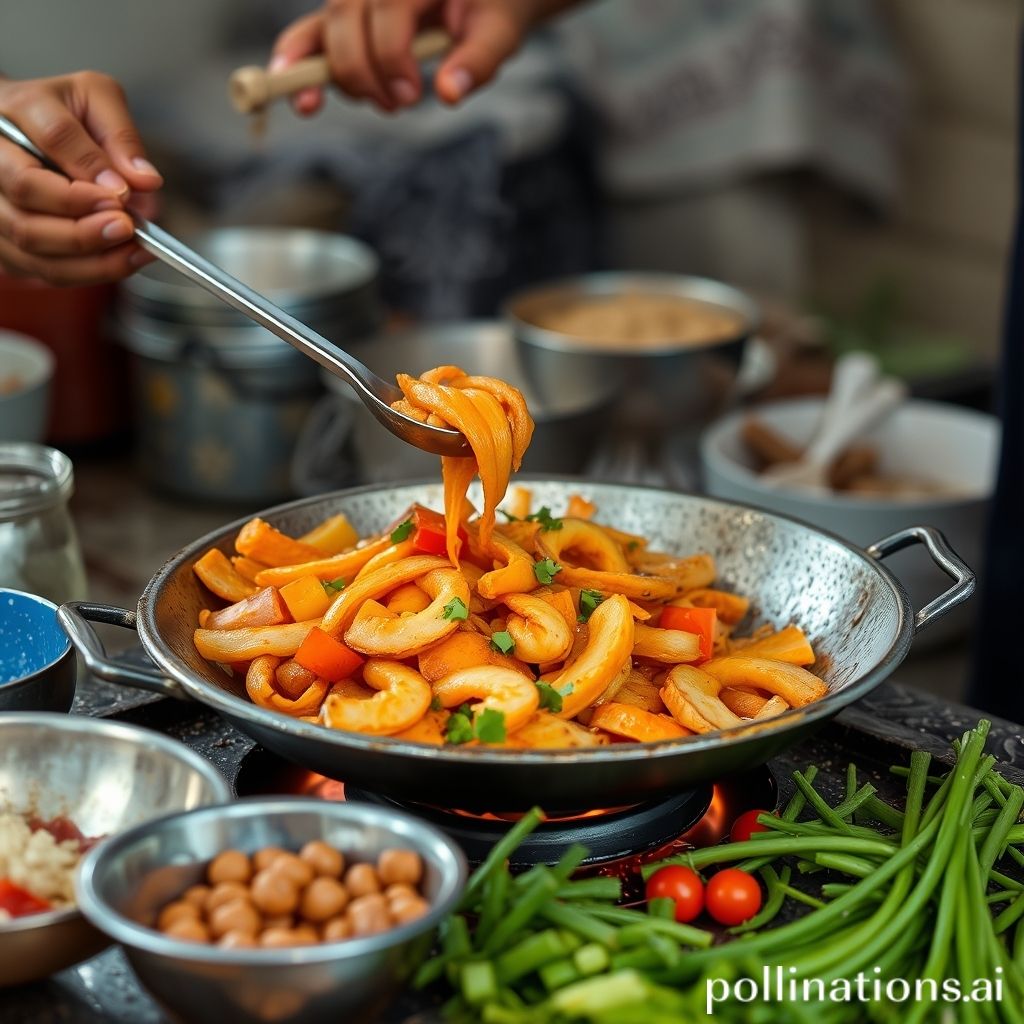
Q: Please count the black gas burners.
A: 1